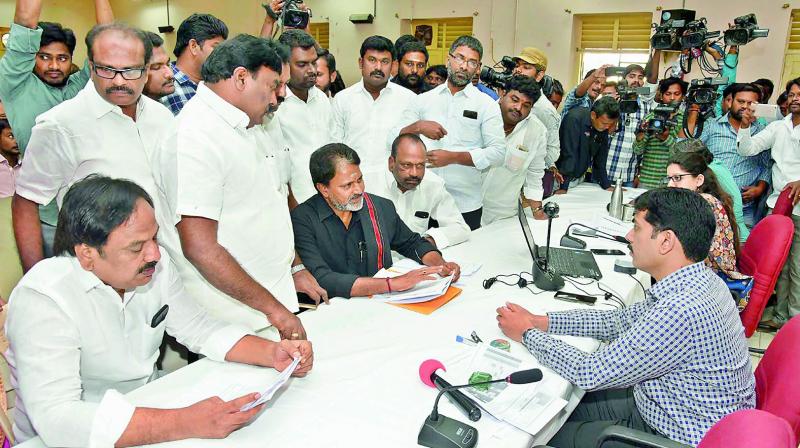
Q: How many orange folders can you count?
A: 1